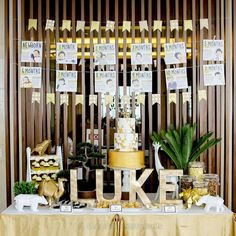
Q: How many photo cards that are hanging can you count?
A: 12